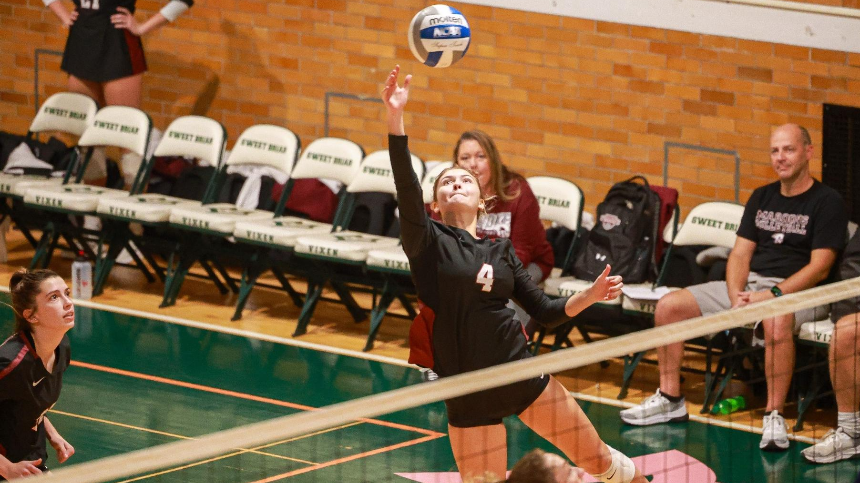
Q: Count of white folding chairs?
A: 12